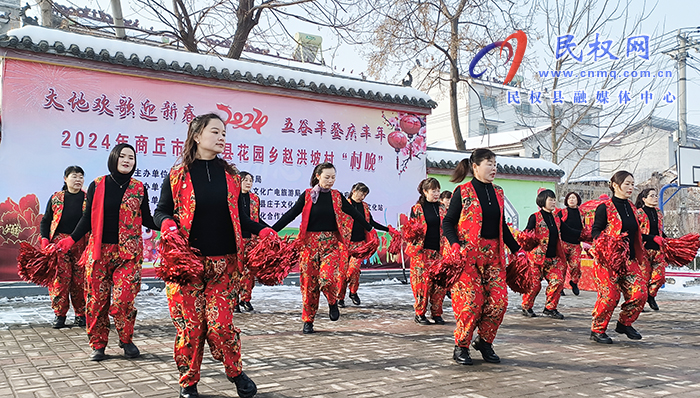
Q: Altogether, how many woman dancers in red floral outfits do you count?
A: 13